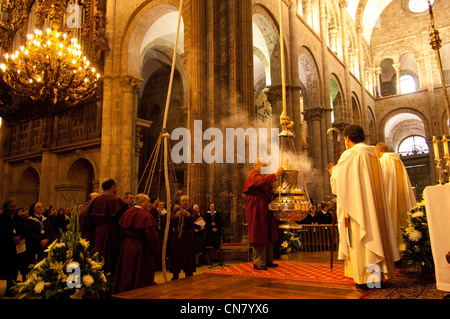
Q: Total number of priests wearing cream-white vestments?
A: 2